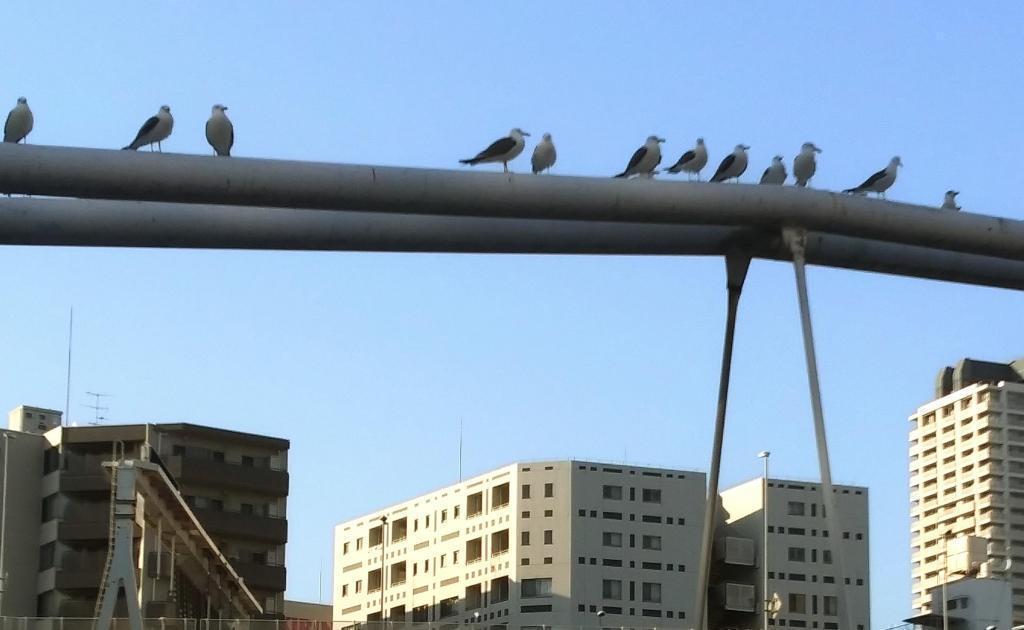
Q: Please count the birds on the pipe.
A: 12